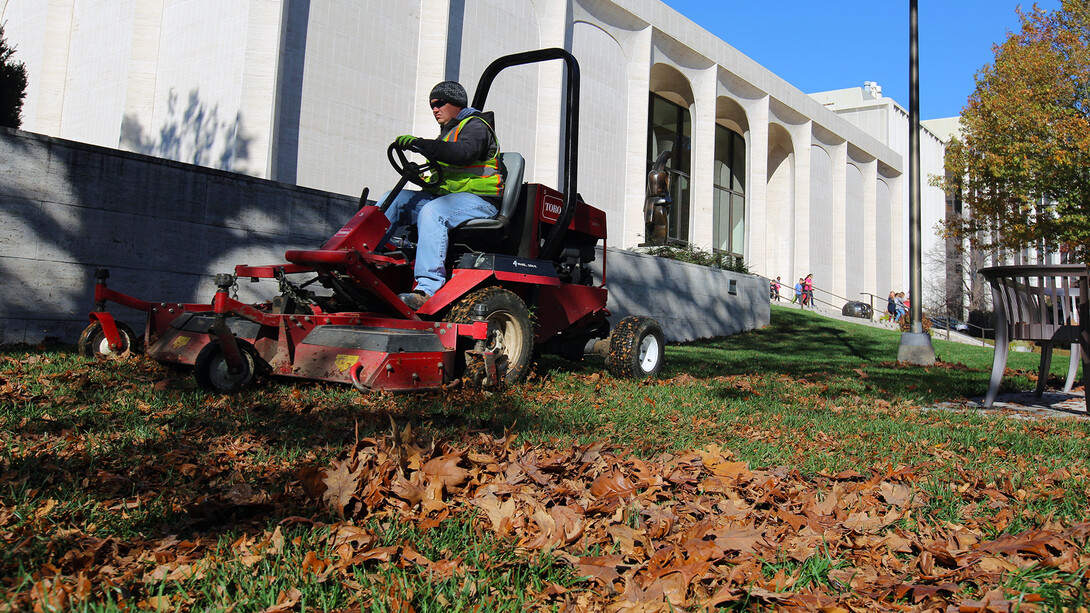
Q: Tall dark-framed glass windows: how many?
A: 2